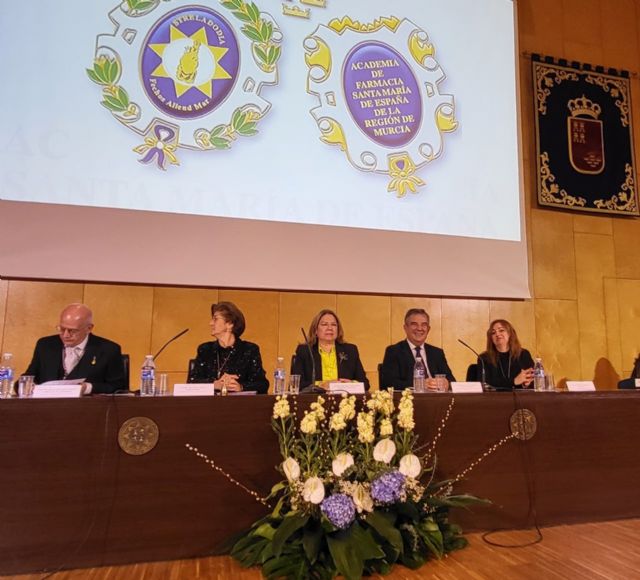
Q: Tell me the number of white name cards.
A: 5